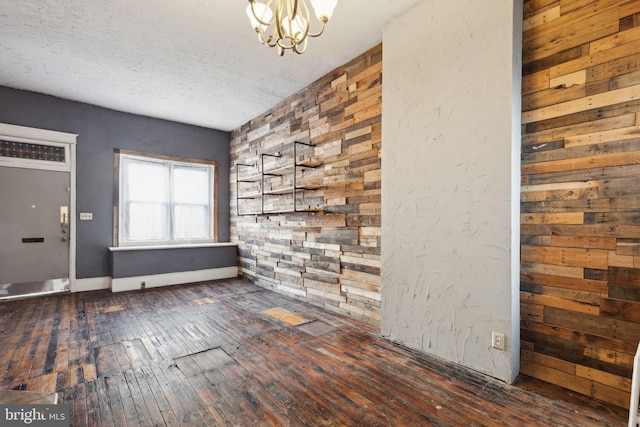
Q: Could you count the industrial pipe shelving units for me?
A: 1